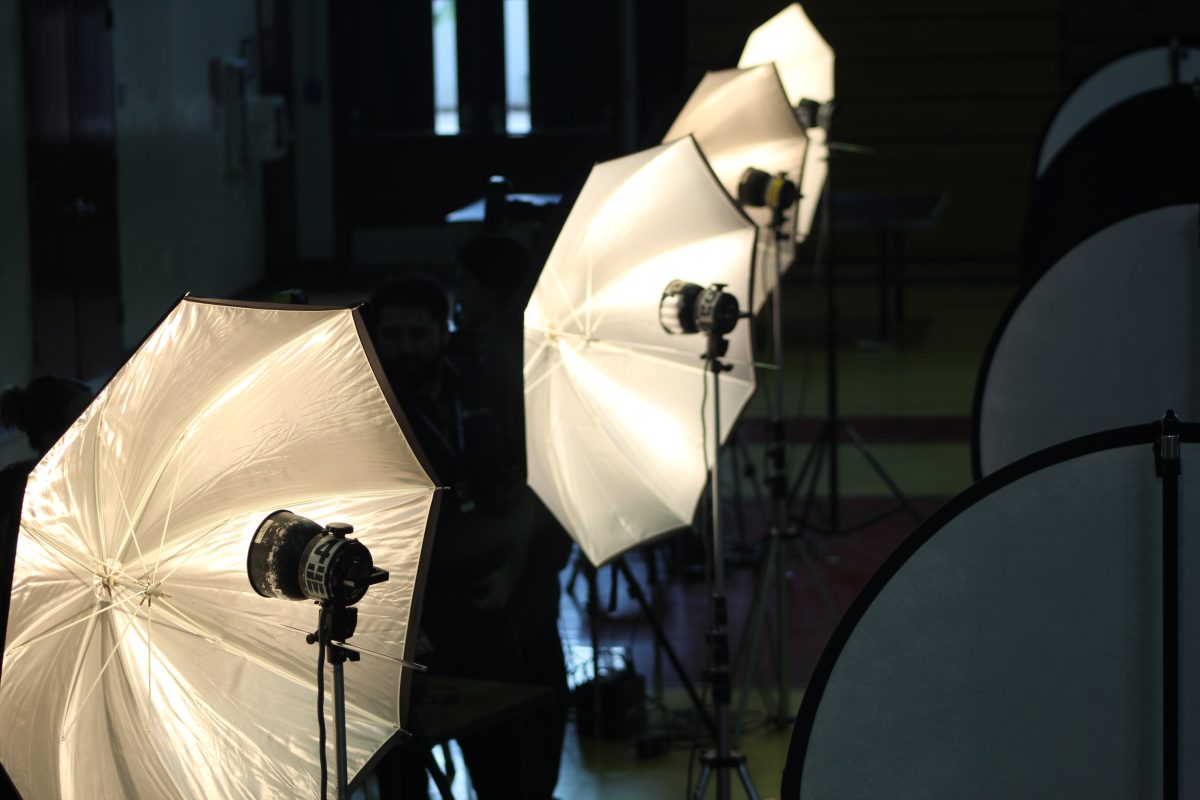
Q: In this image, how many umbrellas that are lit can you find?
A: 4